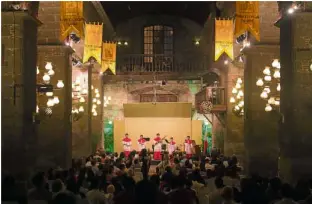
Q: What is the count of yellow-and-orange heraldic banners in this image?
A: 5